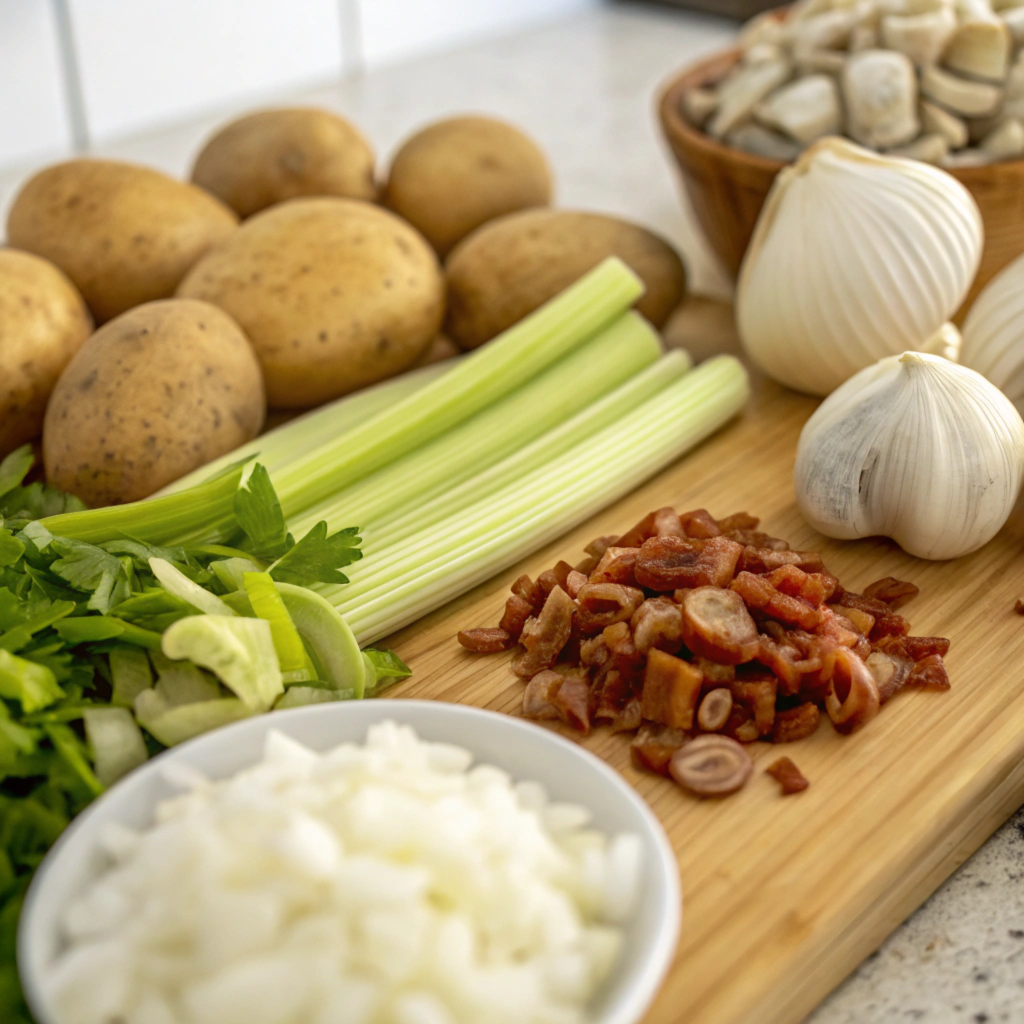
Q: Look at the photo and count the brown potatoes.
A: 7